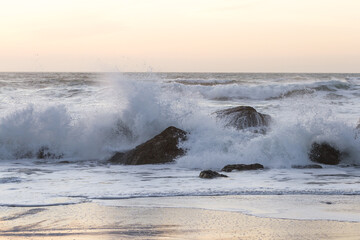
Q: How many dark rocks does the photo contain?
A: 5